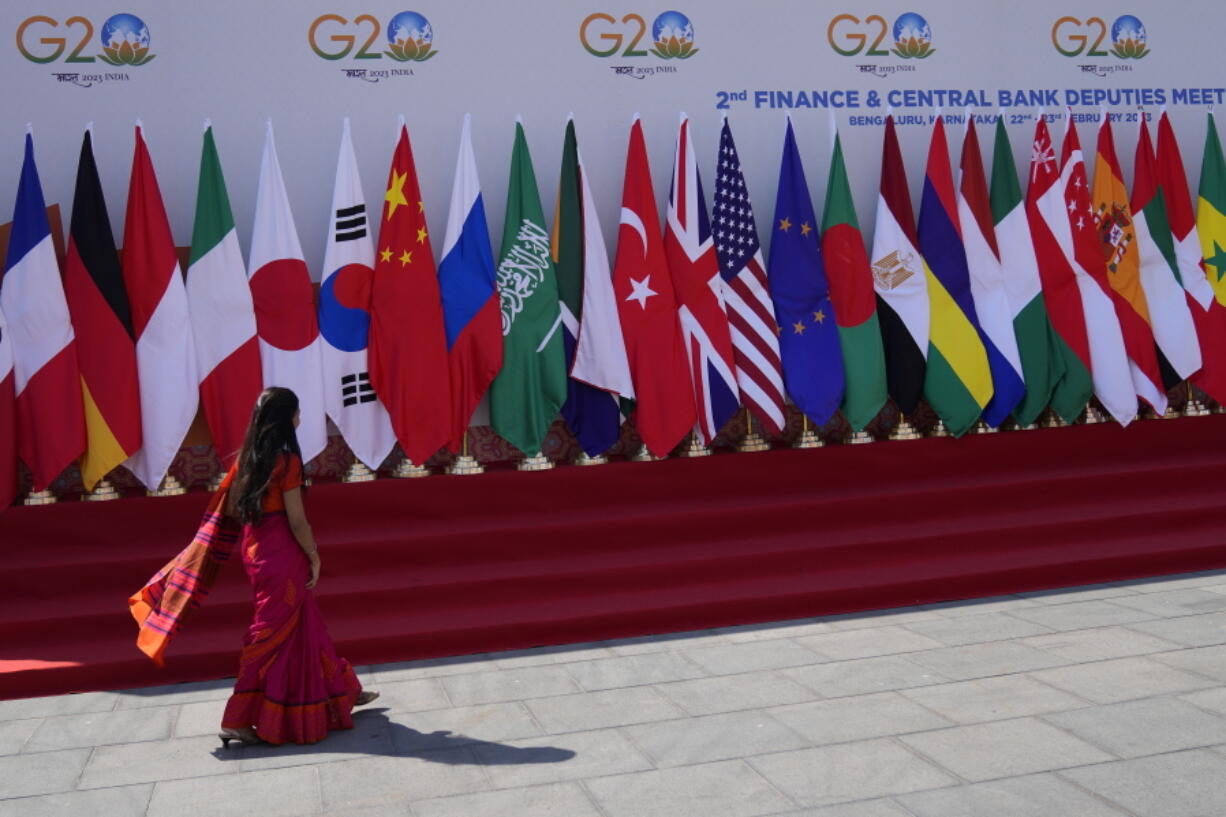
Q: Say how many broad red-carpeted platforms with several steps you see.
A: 1